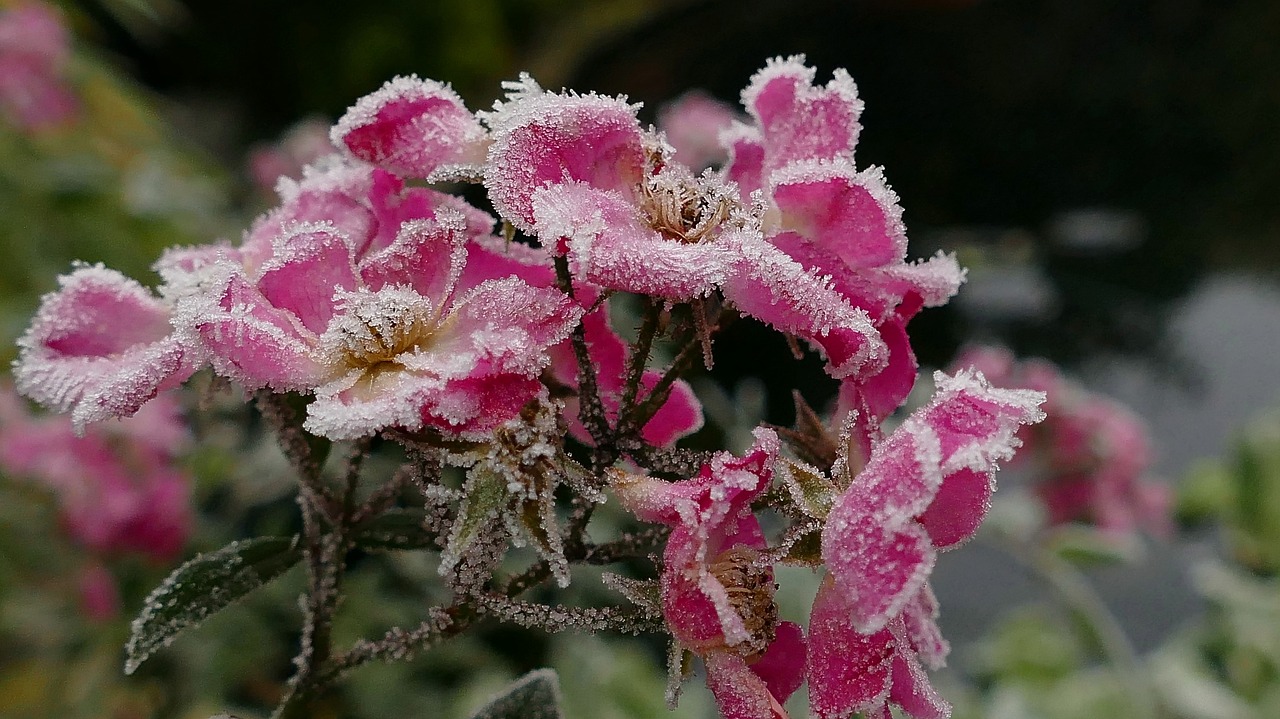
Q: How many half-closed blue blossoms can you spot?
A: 0